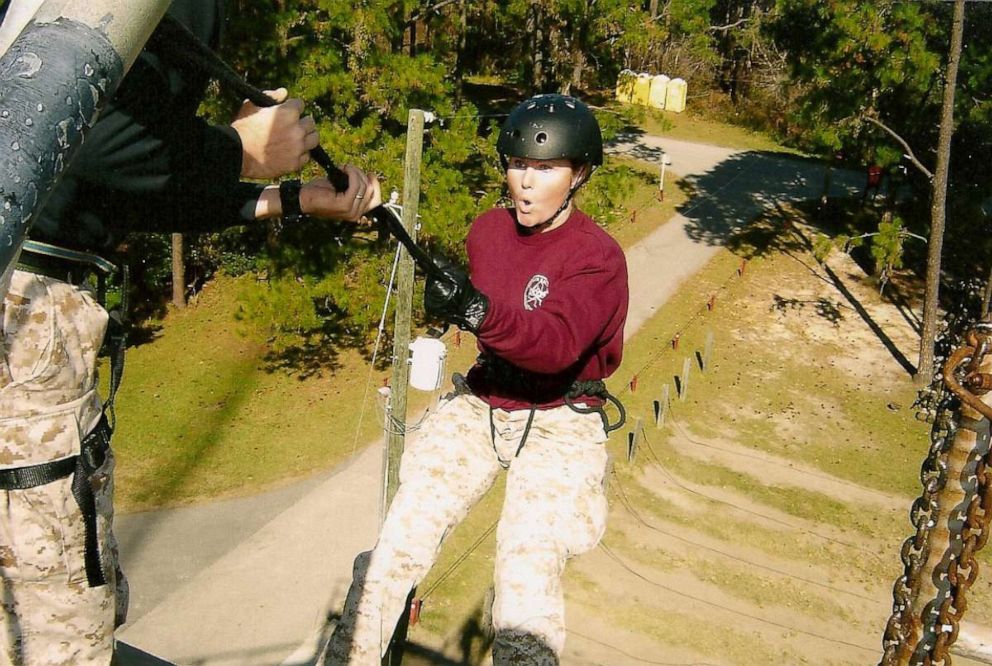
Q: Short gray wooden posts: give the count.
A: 4